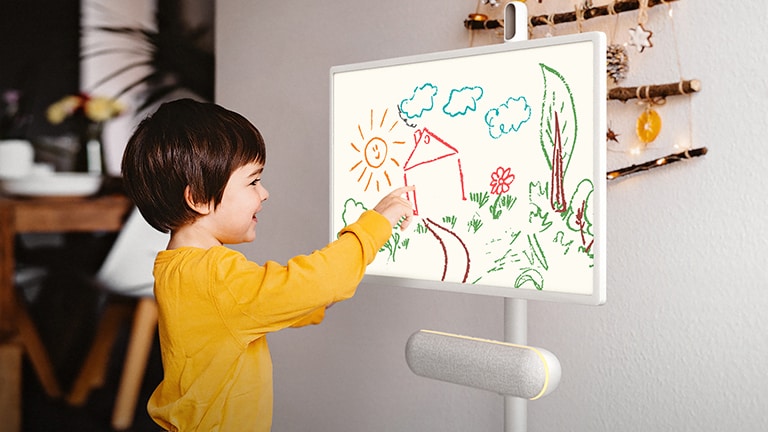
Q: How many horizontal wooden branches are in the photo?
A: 3